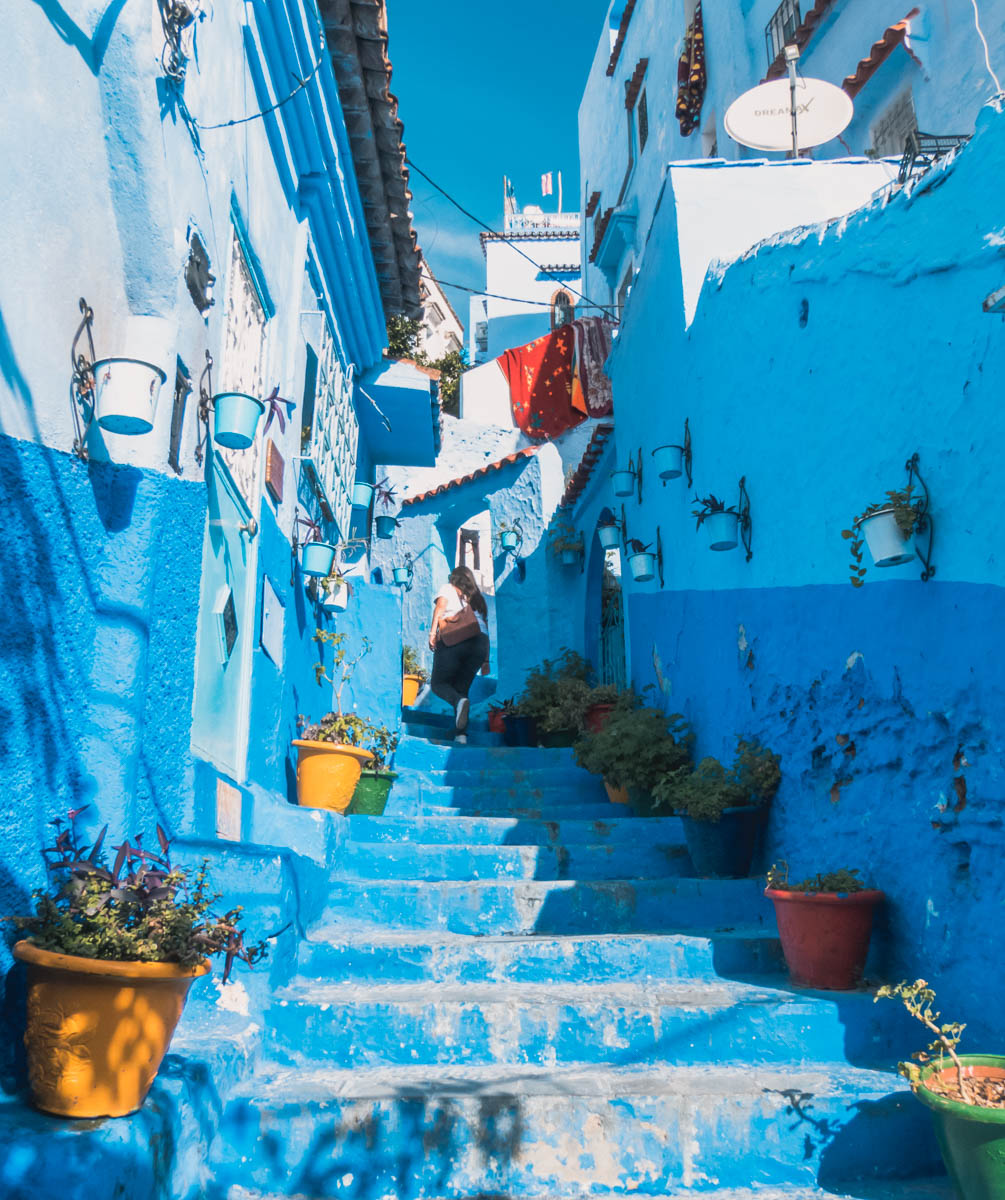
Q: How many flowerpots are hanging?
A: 15